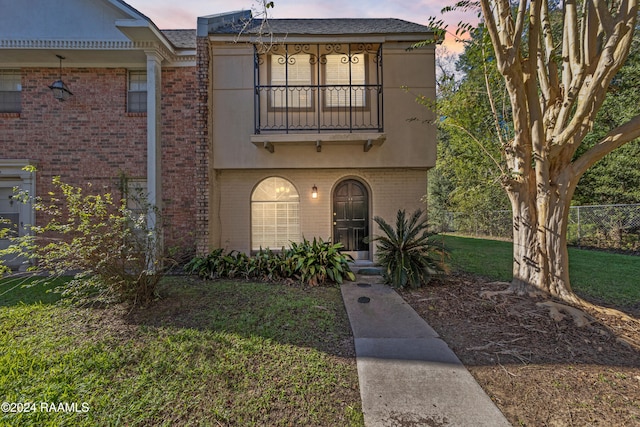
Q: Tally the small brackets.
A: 3